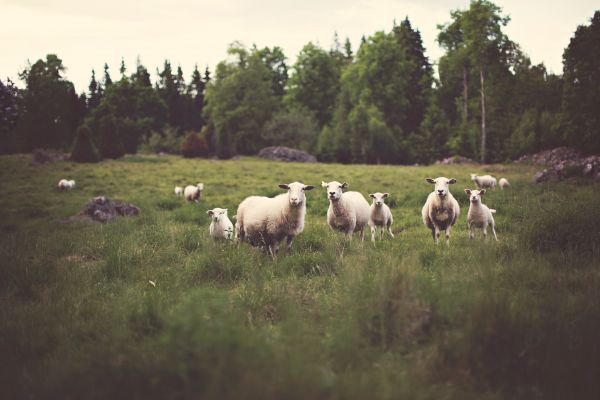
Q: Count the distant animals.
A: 5